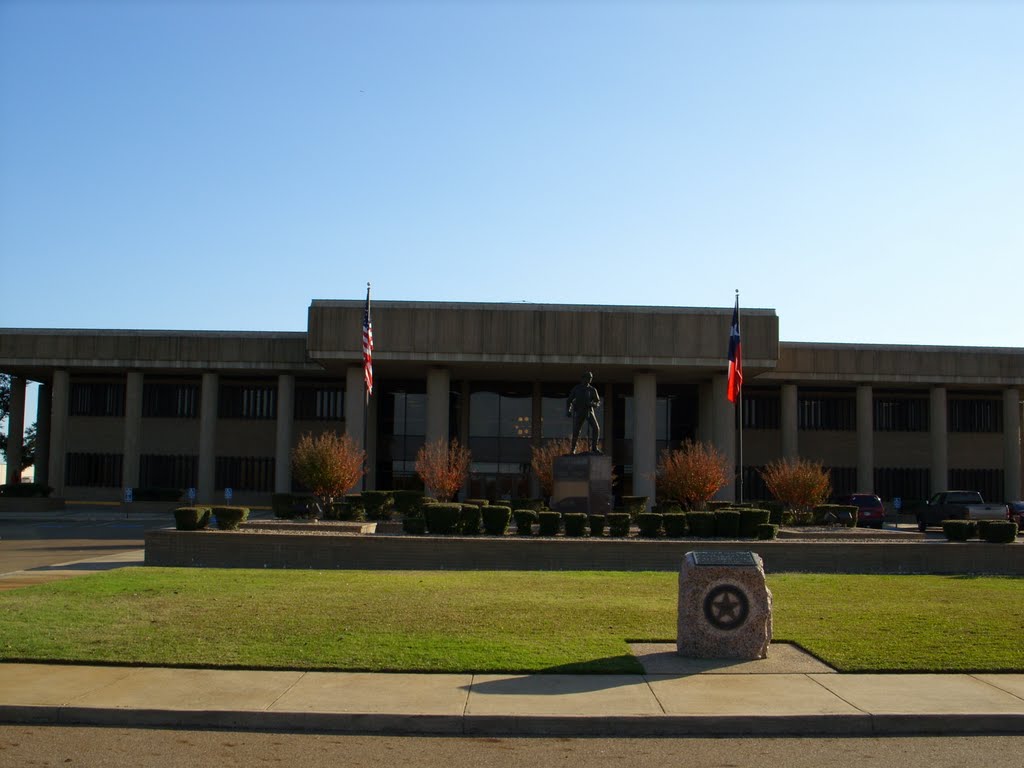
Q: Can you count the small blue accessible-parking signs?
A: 4